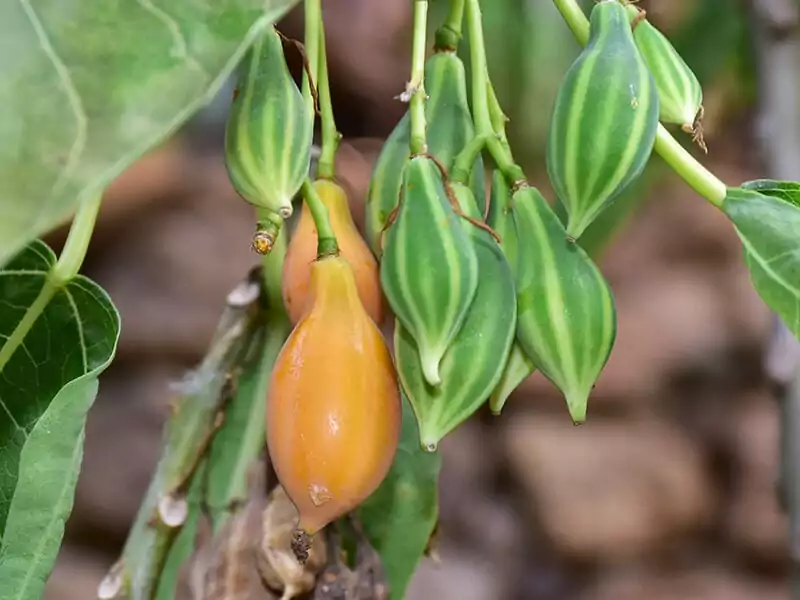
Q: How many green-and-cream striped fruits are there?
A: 8